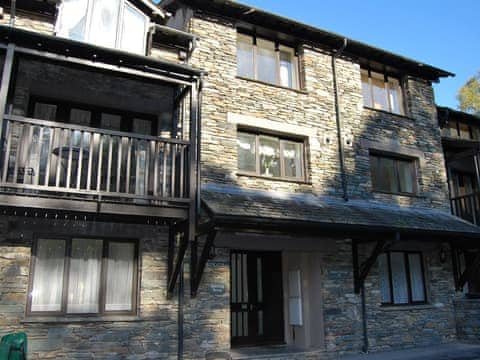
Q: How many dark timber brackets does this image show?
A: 4